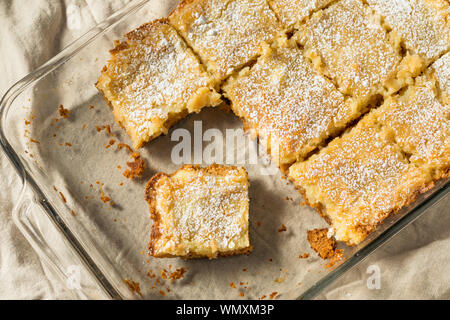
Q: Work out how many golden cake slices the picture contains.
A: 10